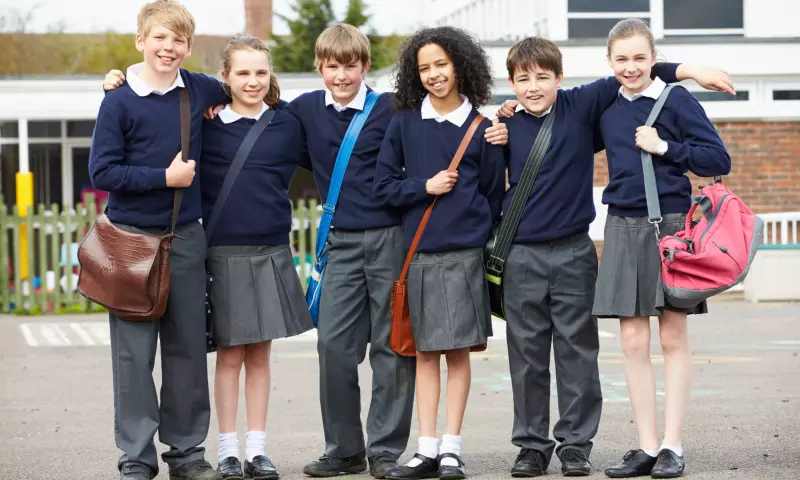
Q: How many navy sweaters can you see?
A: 6